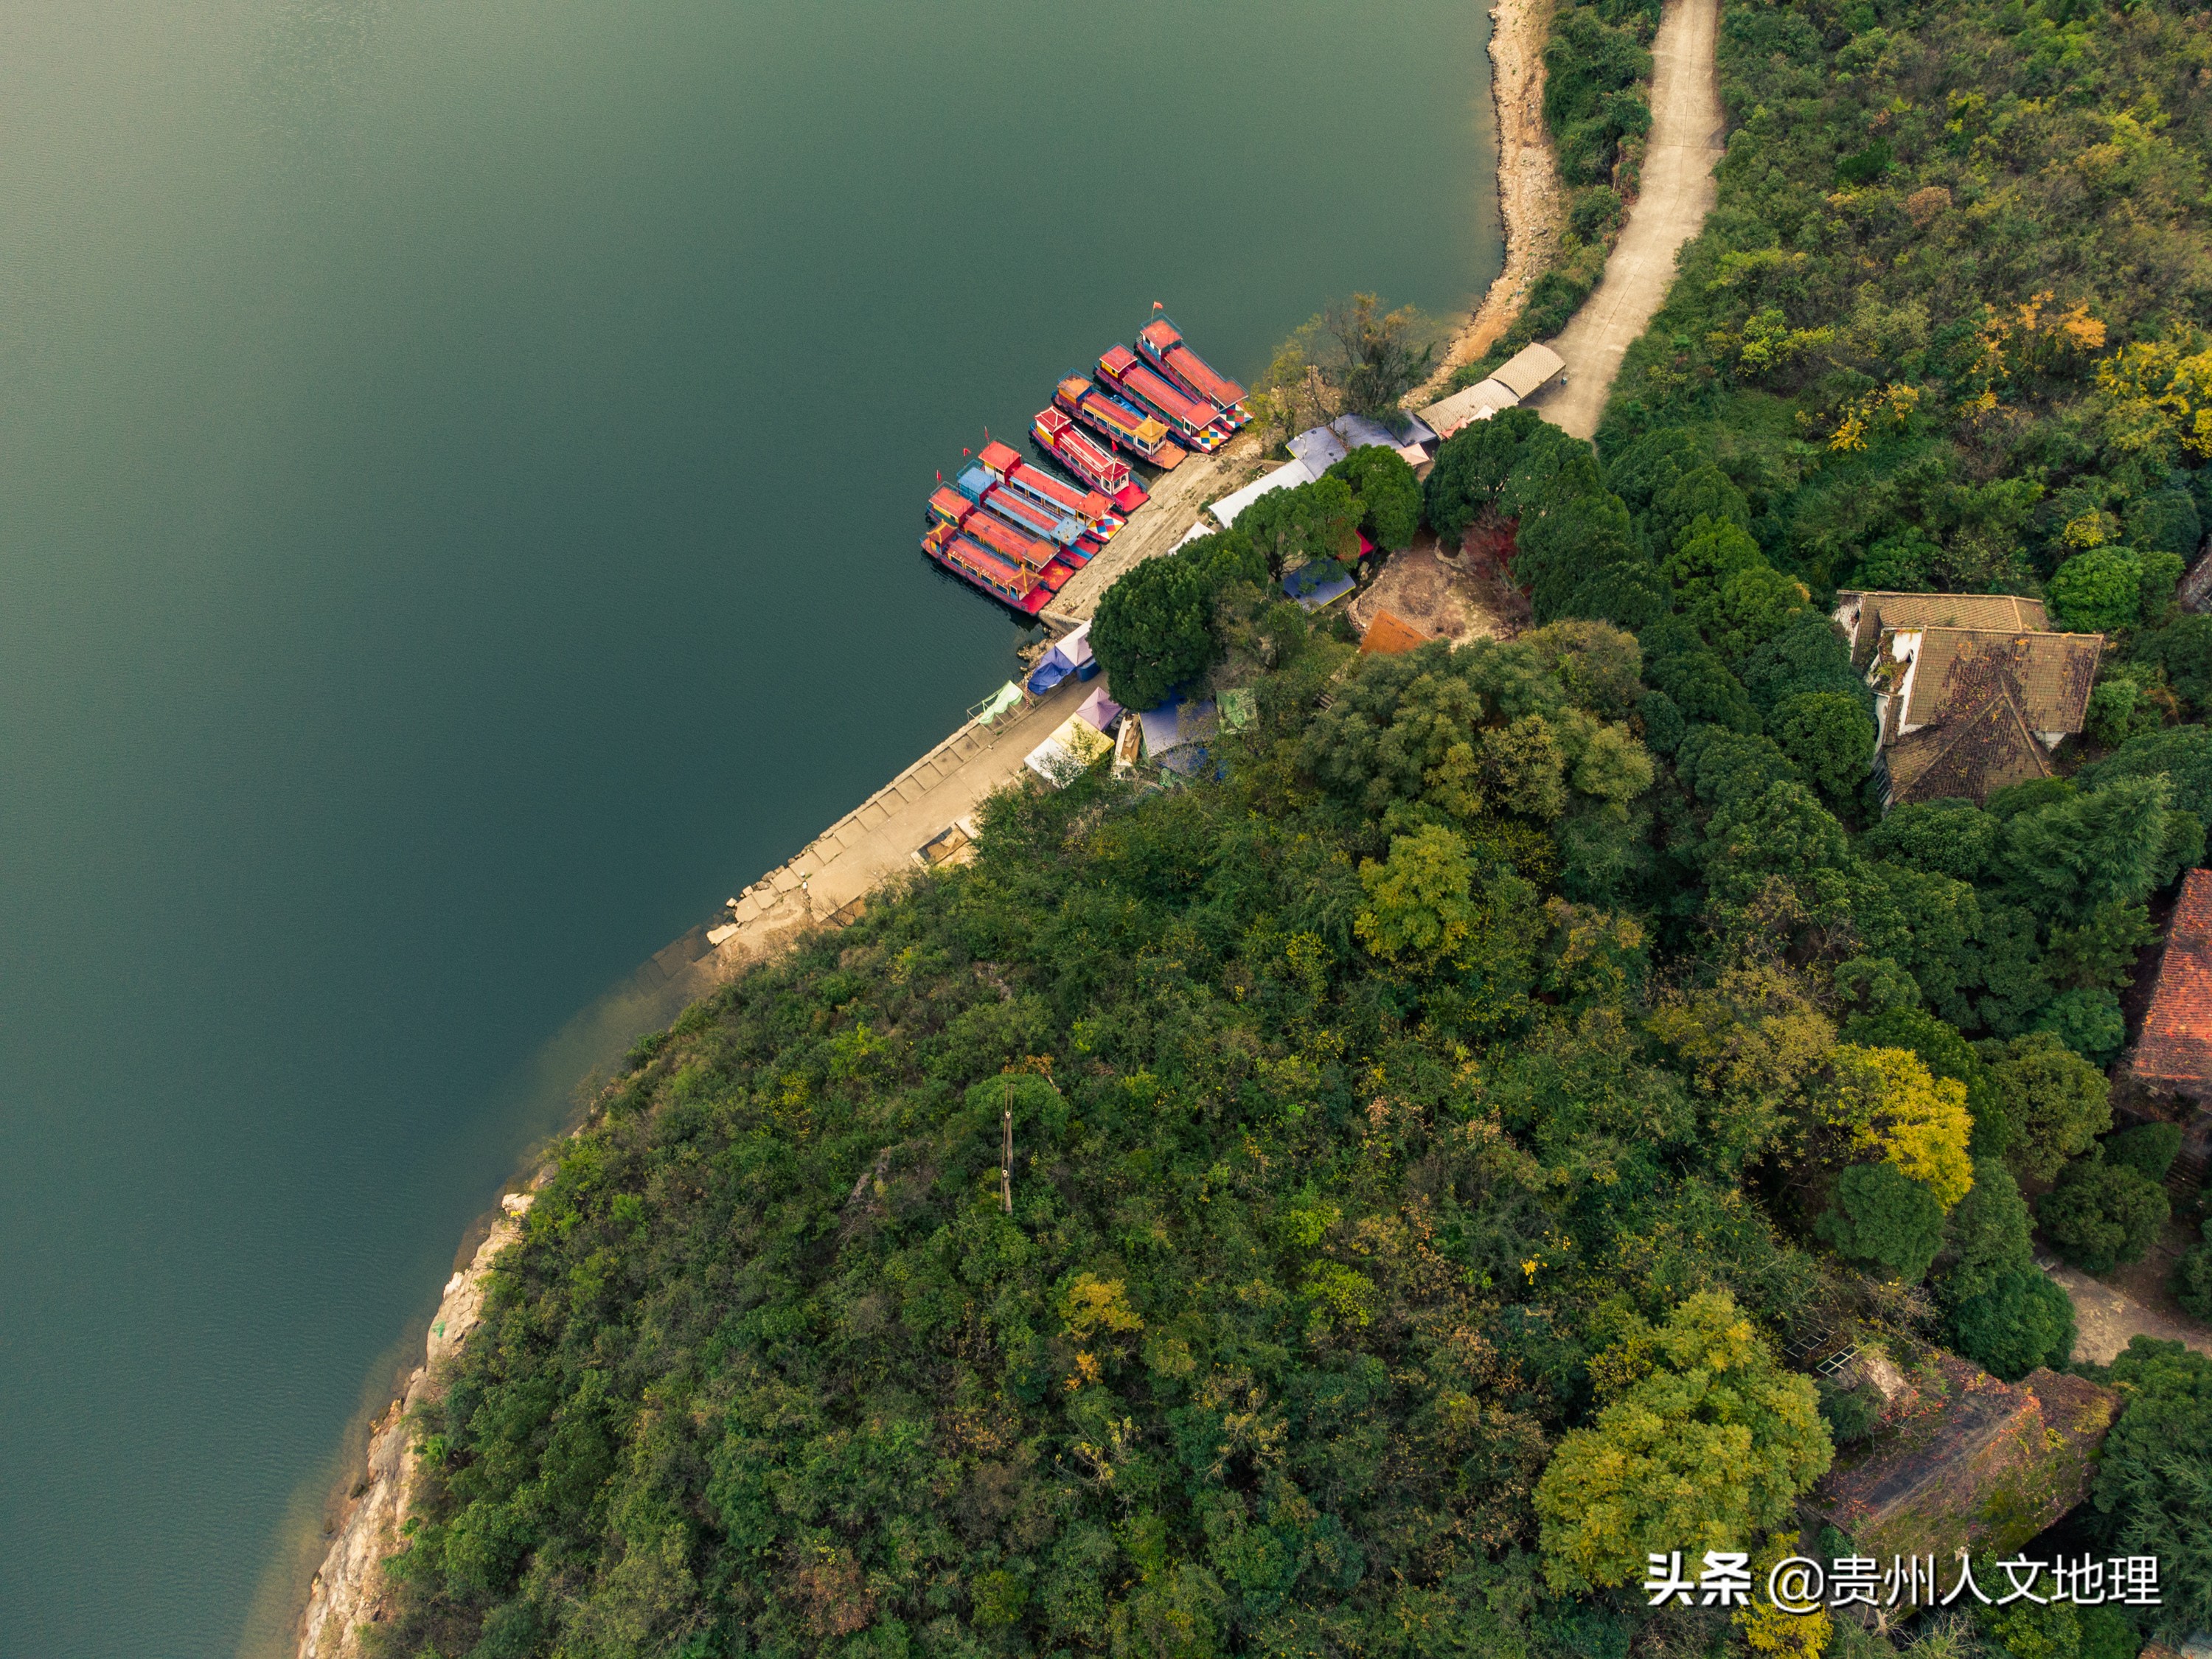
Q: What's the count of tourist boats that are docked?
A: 8